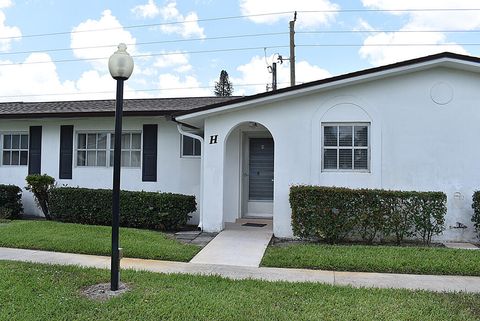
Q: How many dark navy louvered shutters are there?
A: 3